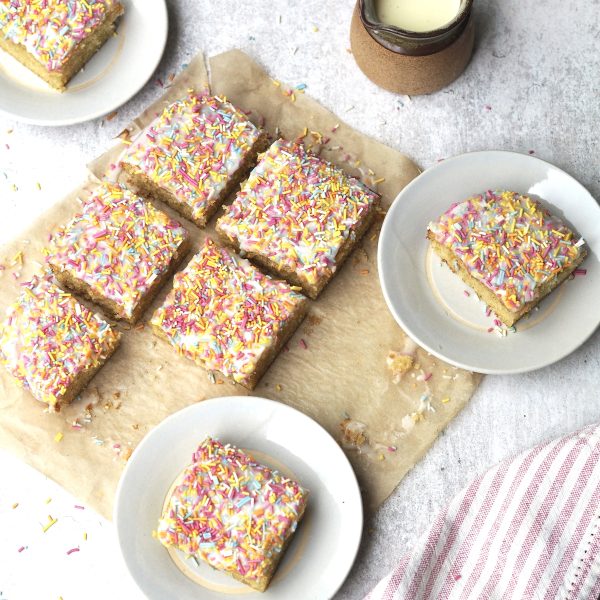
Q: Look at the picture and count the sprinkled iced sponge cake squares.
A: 8